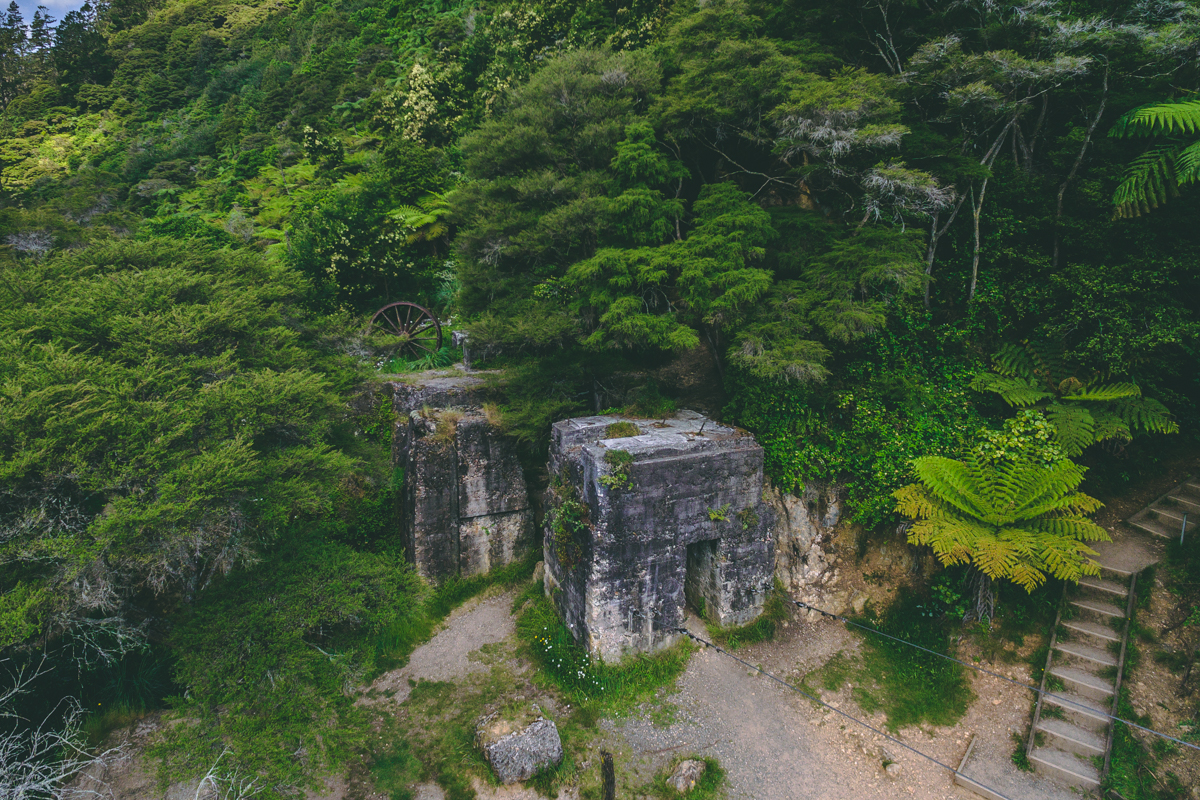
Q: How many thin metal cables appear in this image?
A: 2